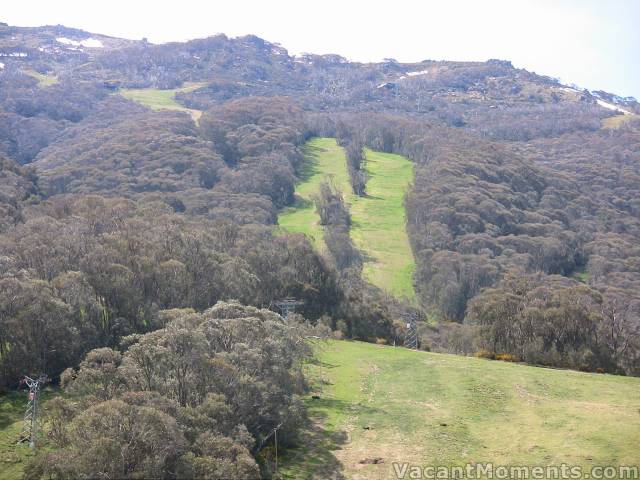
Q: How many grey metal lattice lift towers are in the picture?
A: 3